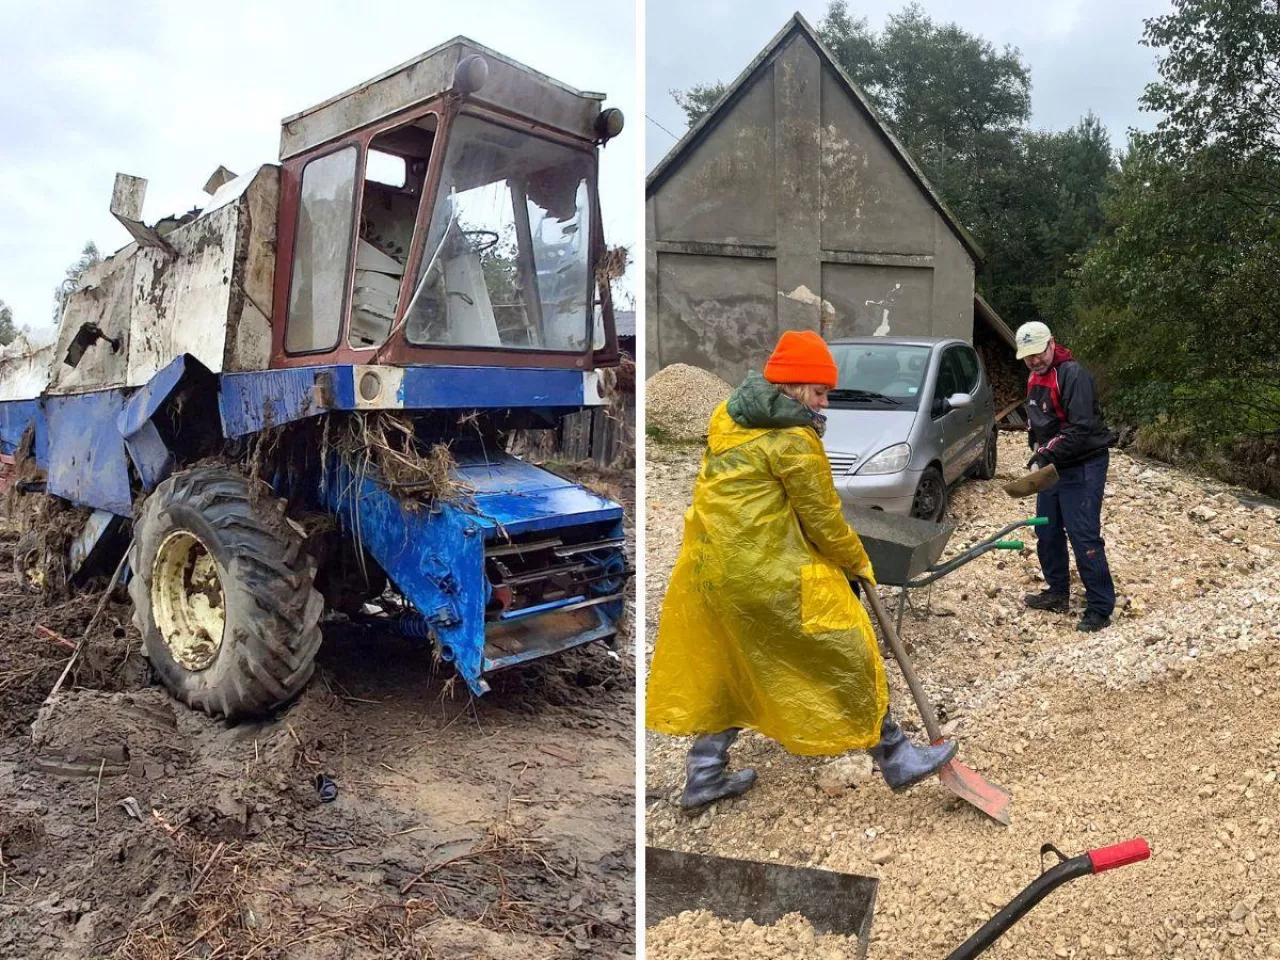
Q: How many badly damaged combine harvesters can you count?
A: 1